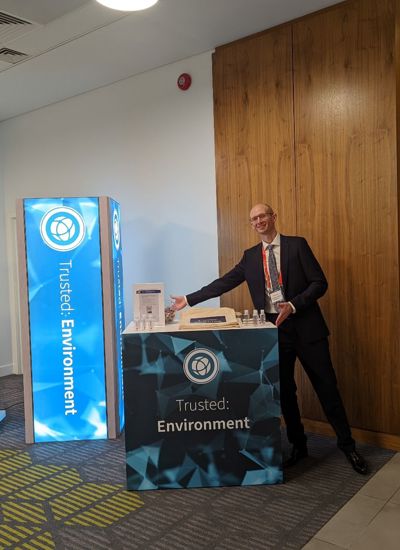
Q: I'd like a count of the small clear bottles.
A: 6